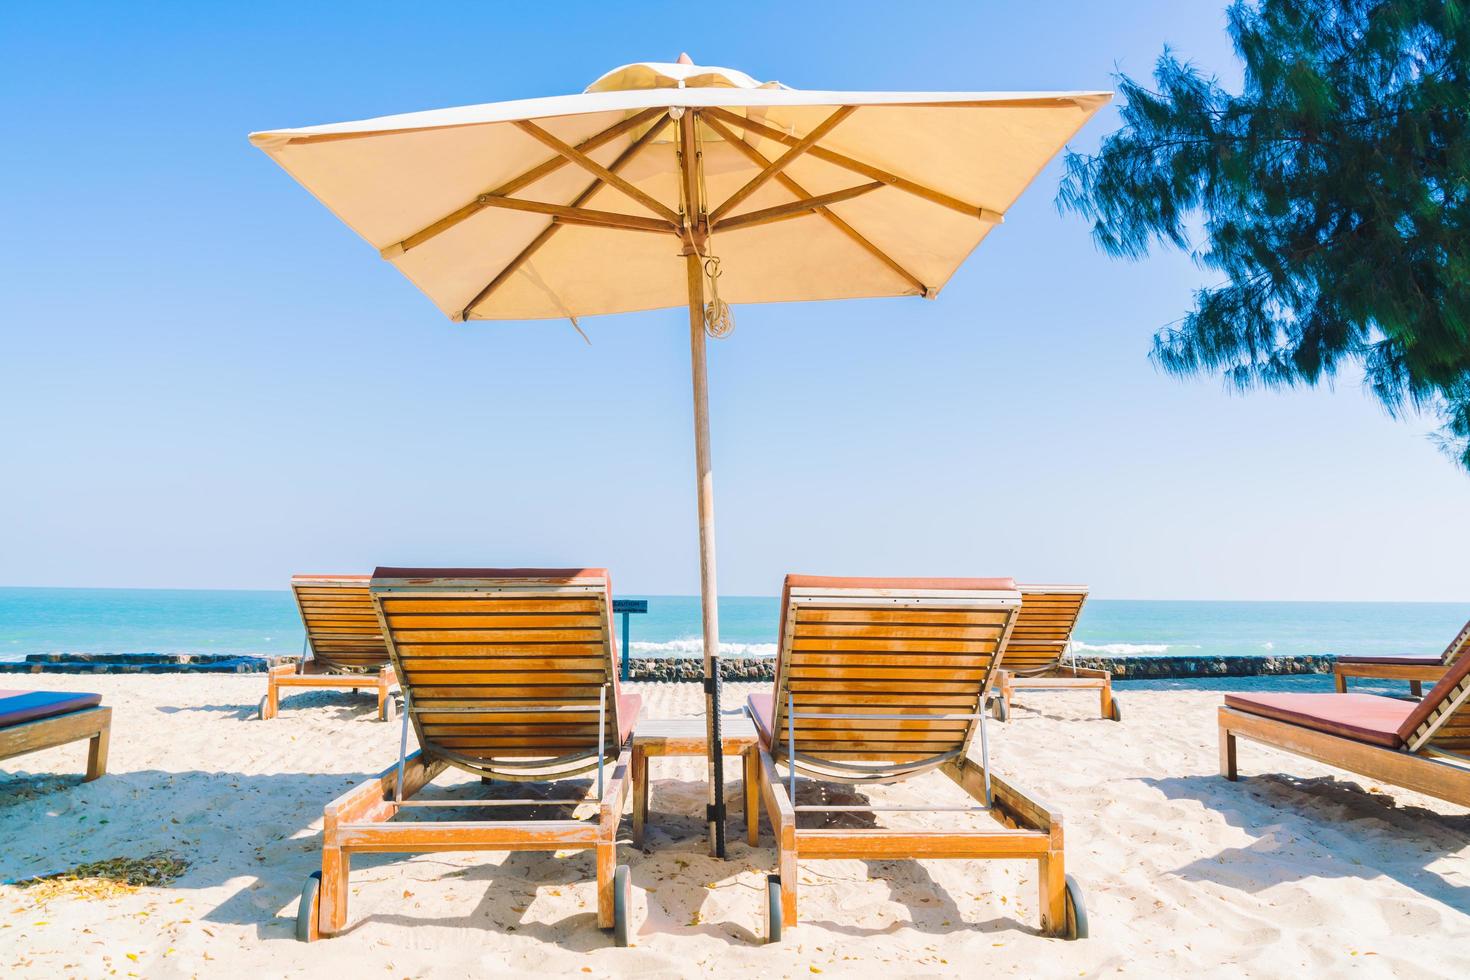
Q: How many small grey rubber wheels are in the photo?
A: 8